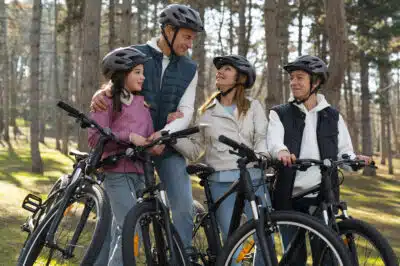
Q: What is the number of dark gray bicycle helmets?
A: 4